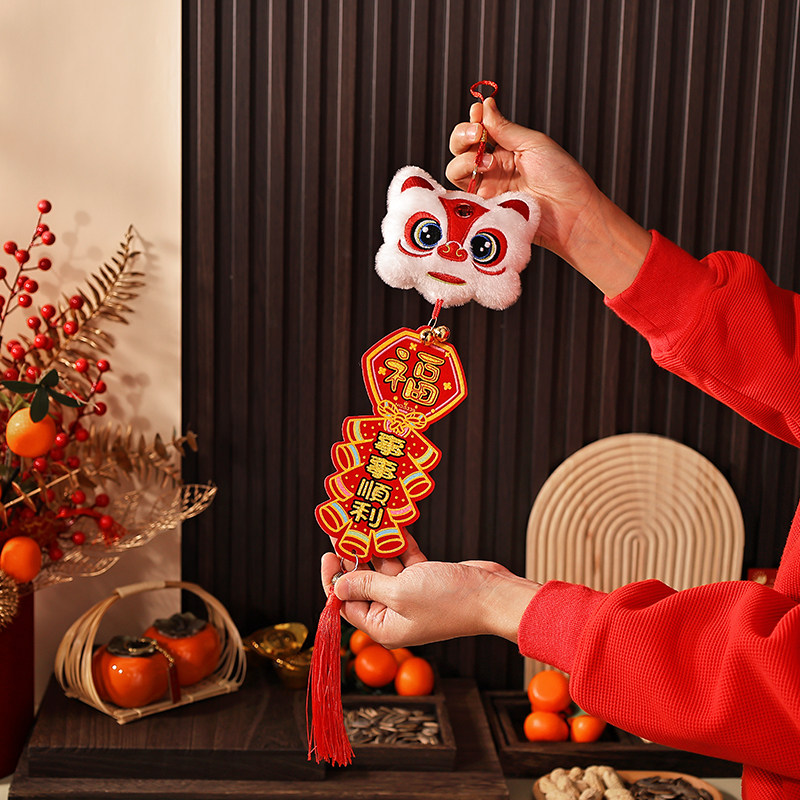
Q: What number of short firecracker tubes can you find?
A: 9